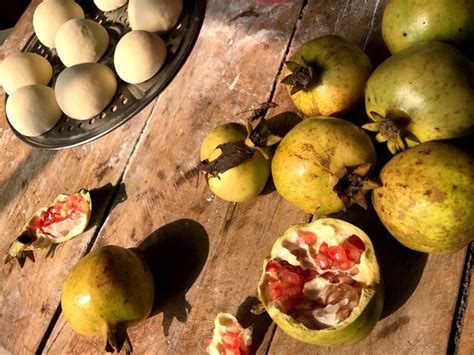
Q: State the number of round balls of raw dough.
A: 8